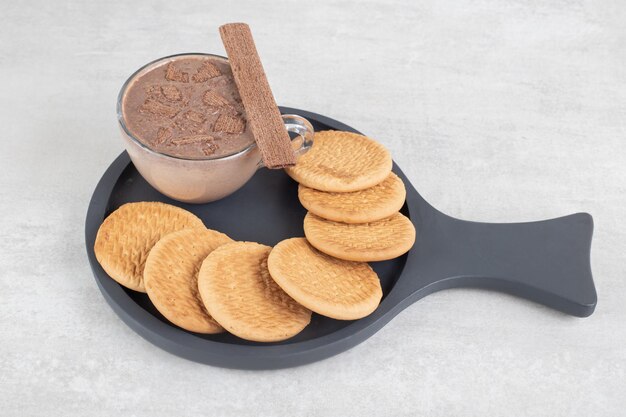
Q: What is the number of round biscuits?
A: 7